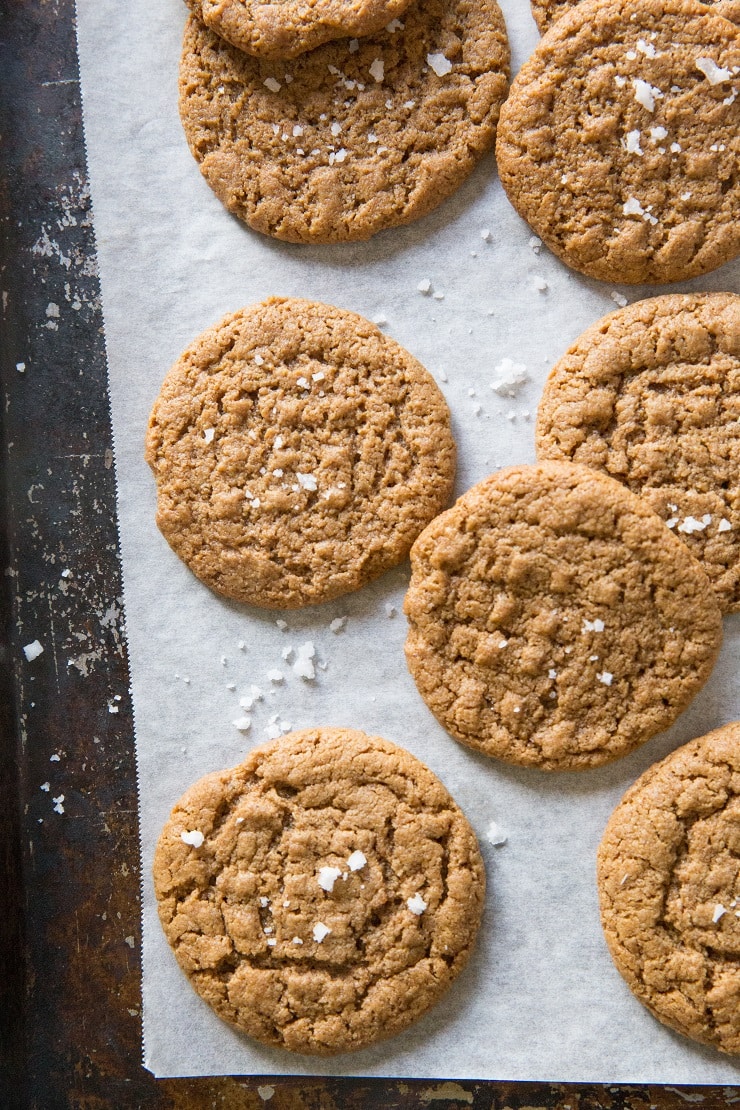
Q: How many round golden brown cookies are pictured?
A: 9